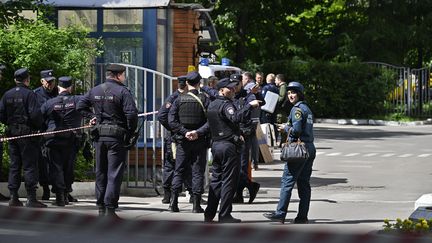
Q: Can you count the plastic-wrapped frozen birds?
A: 0